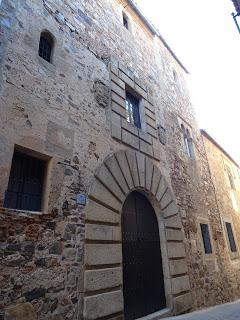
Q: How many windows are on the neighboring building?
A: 2